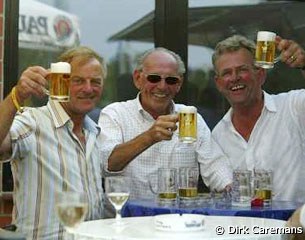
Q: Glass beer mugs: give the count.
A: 7